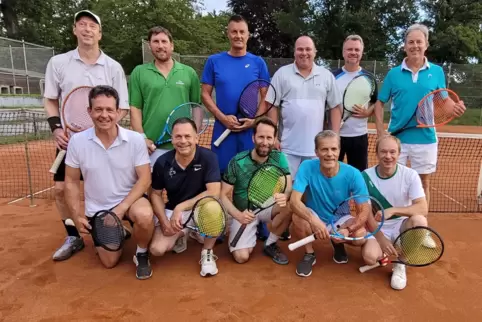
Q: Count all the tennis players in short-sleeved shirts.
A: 11